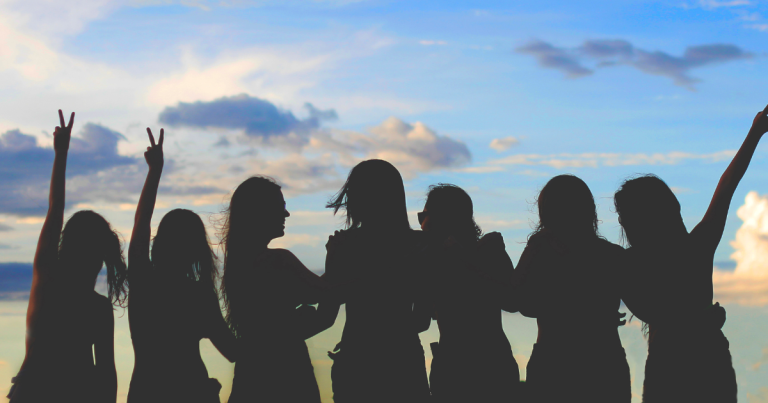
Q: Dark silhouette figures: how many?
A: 7